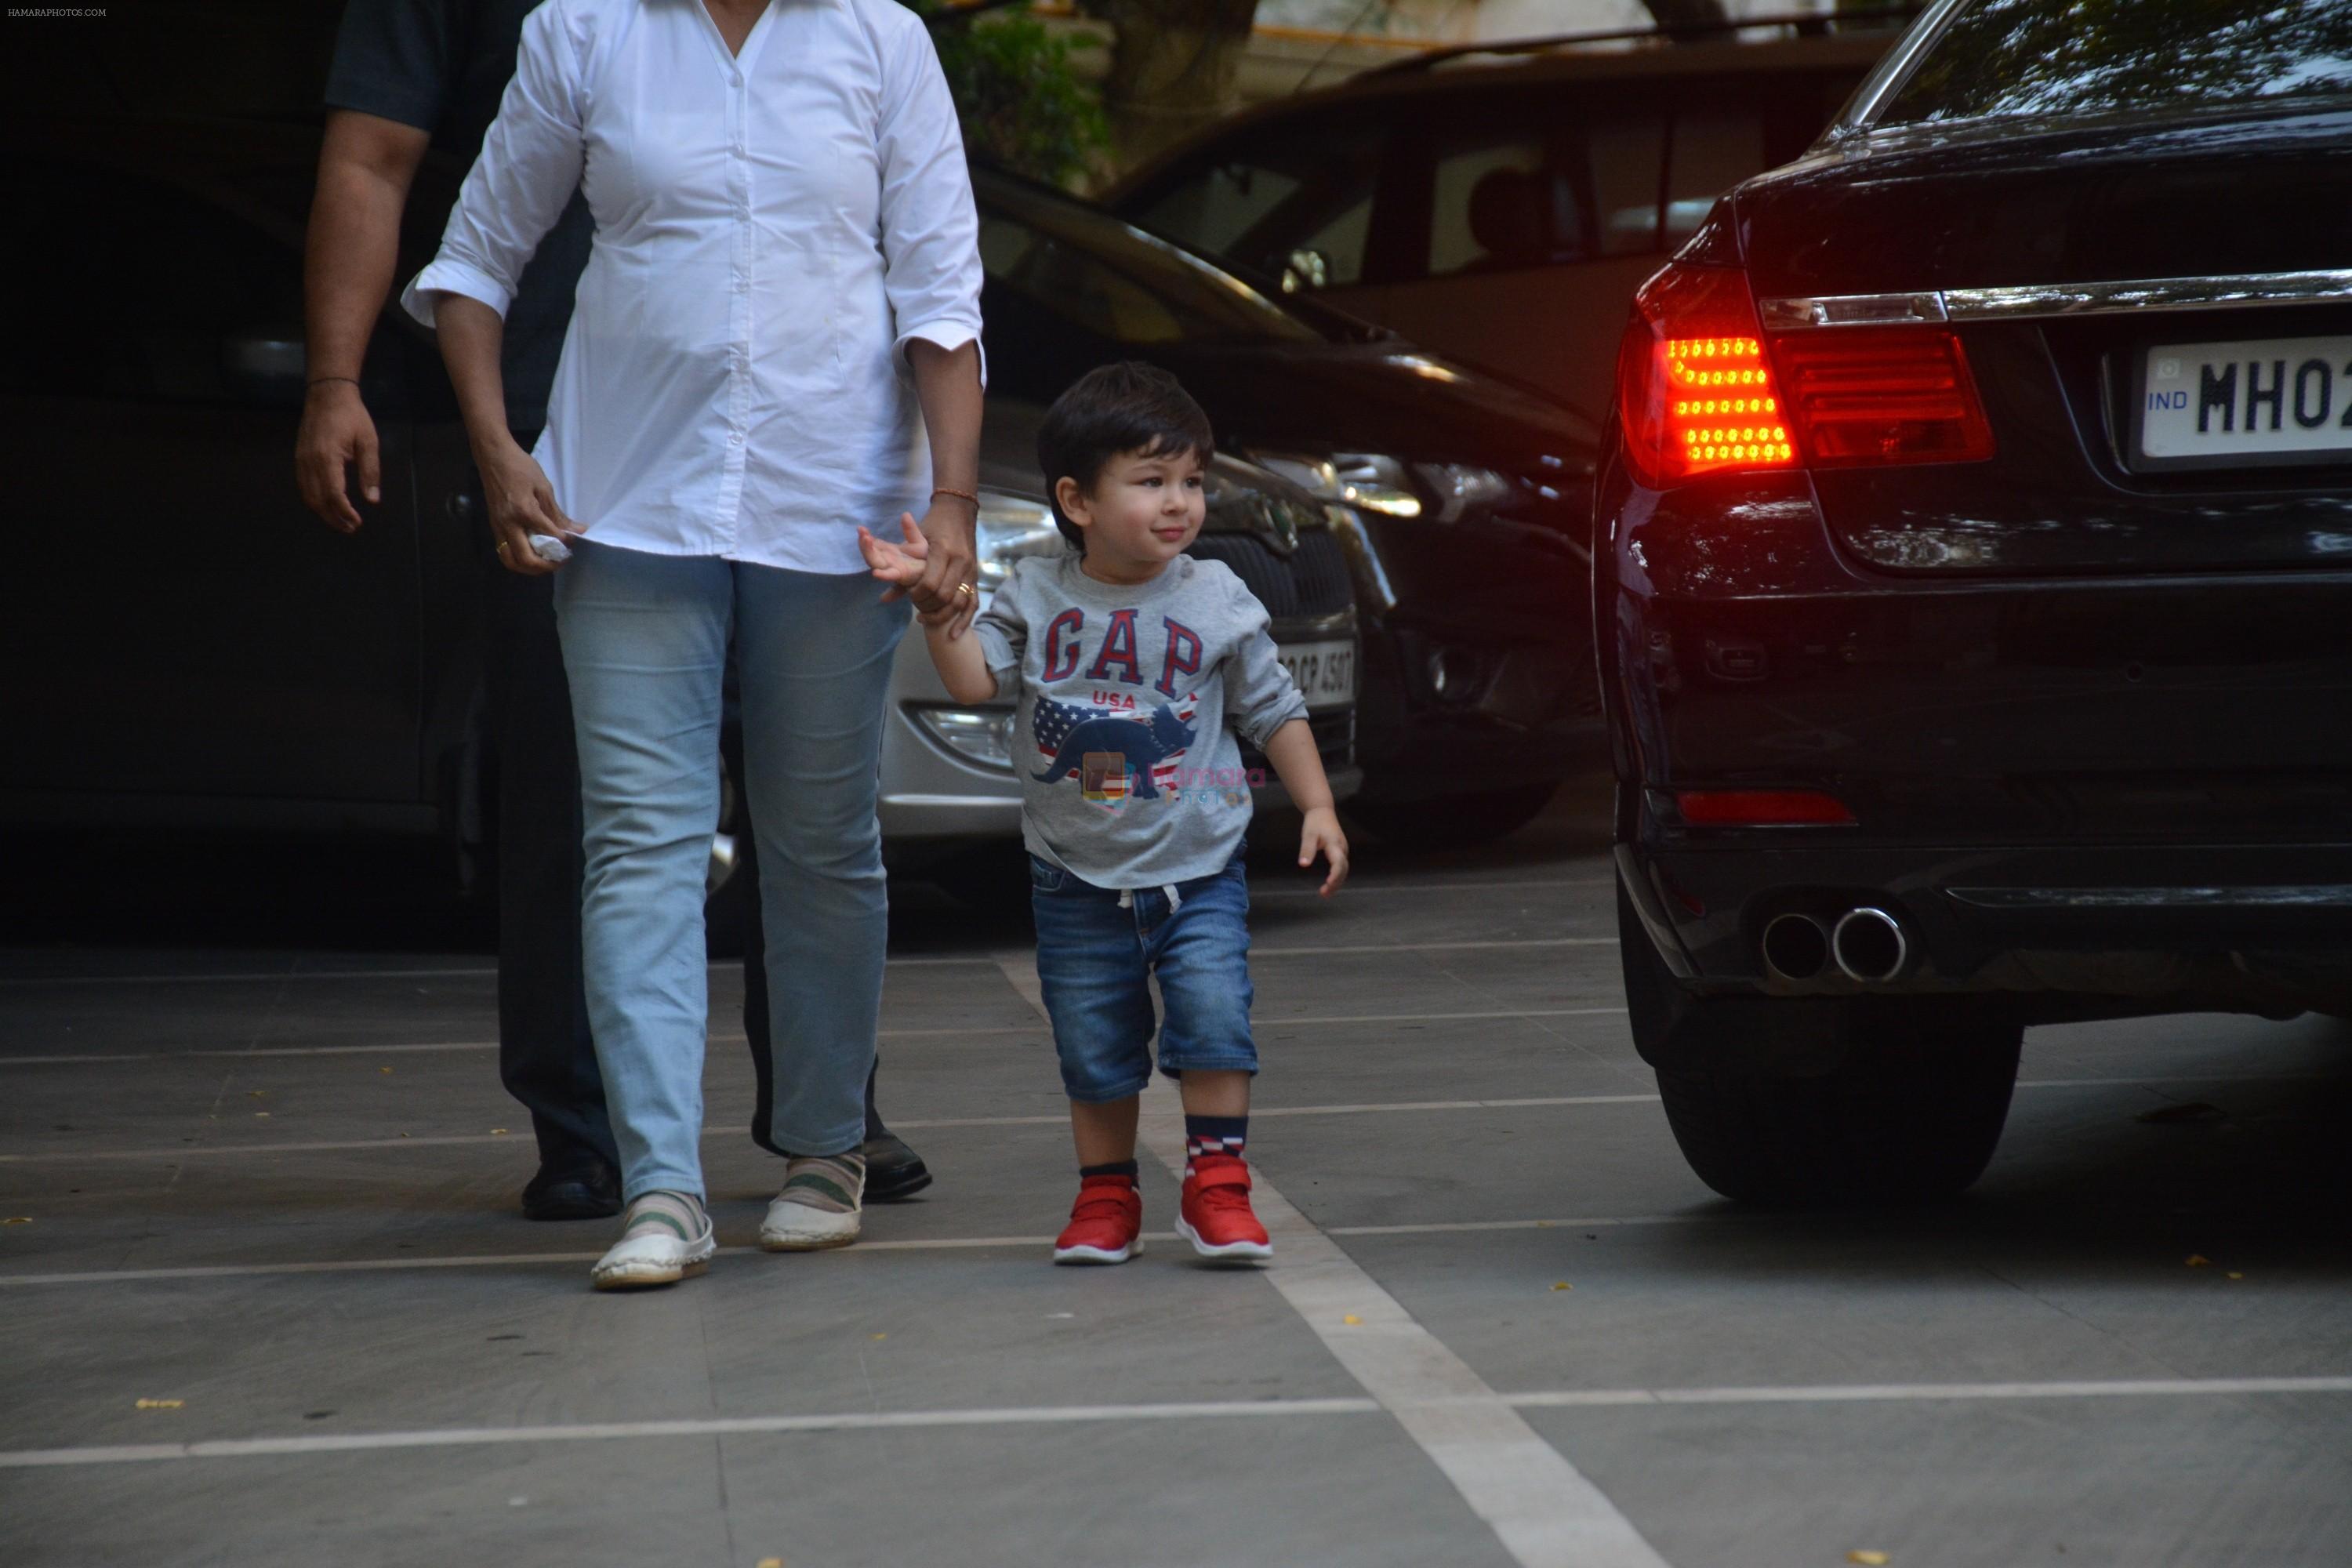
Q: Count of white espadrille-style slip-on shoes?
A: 2